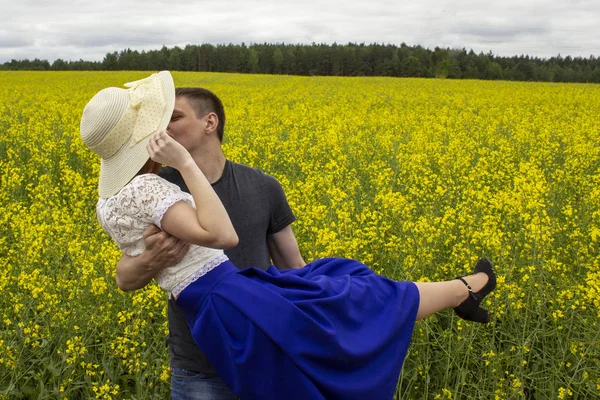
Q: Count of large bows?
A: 1